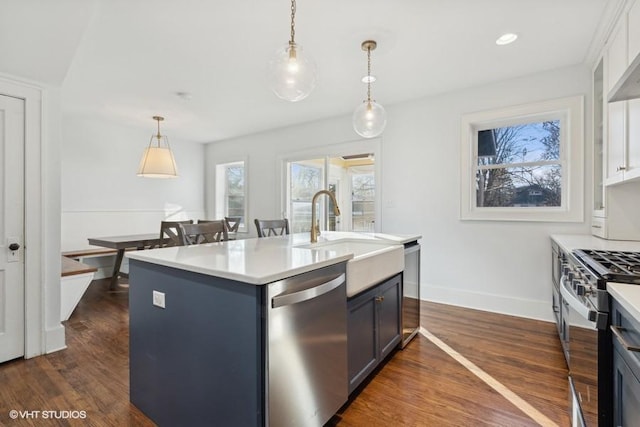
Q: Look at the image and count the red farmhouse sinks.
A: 0